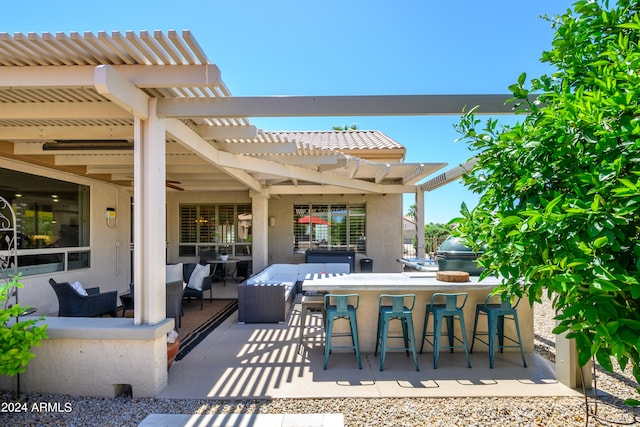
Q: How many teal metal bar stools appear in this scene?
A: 4